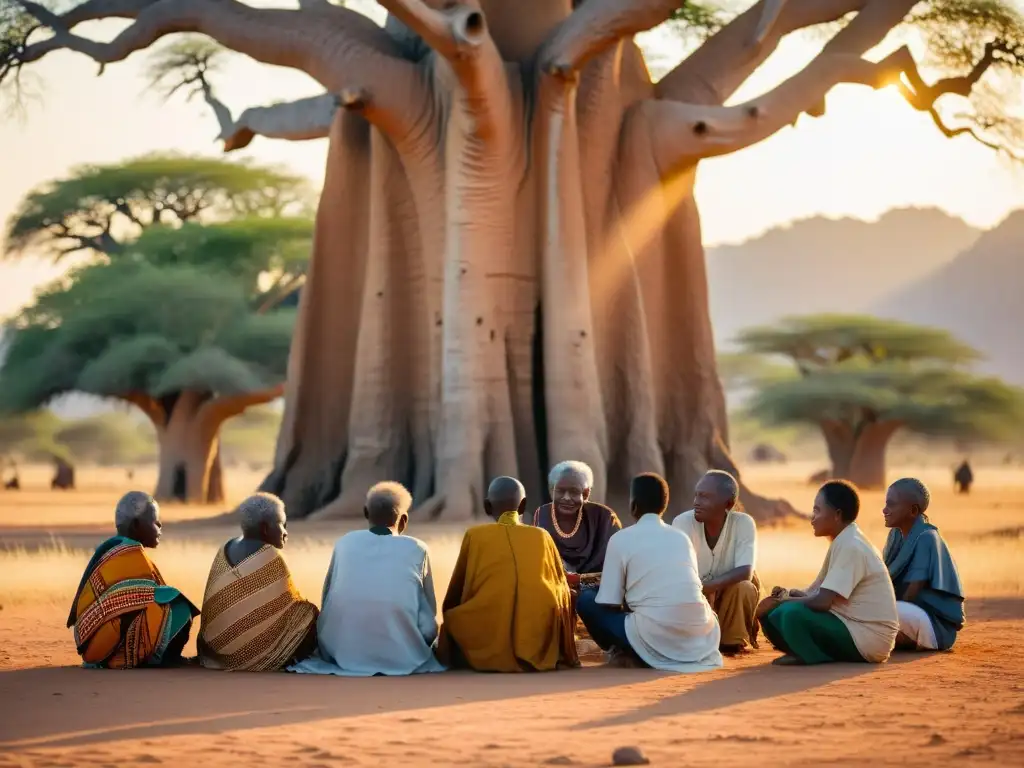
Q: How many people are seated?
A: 9